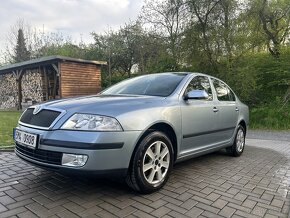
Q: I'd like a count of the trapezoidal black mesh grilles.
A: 1